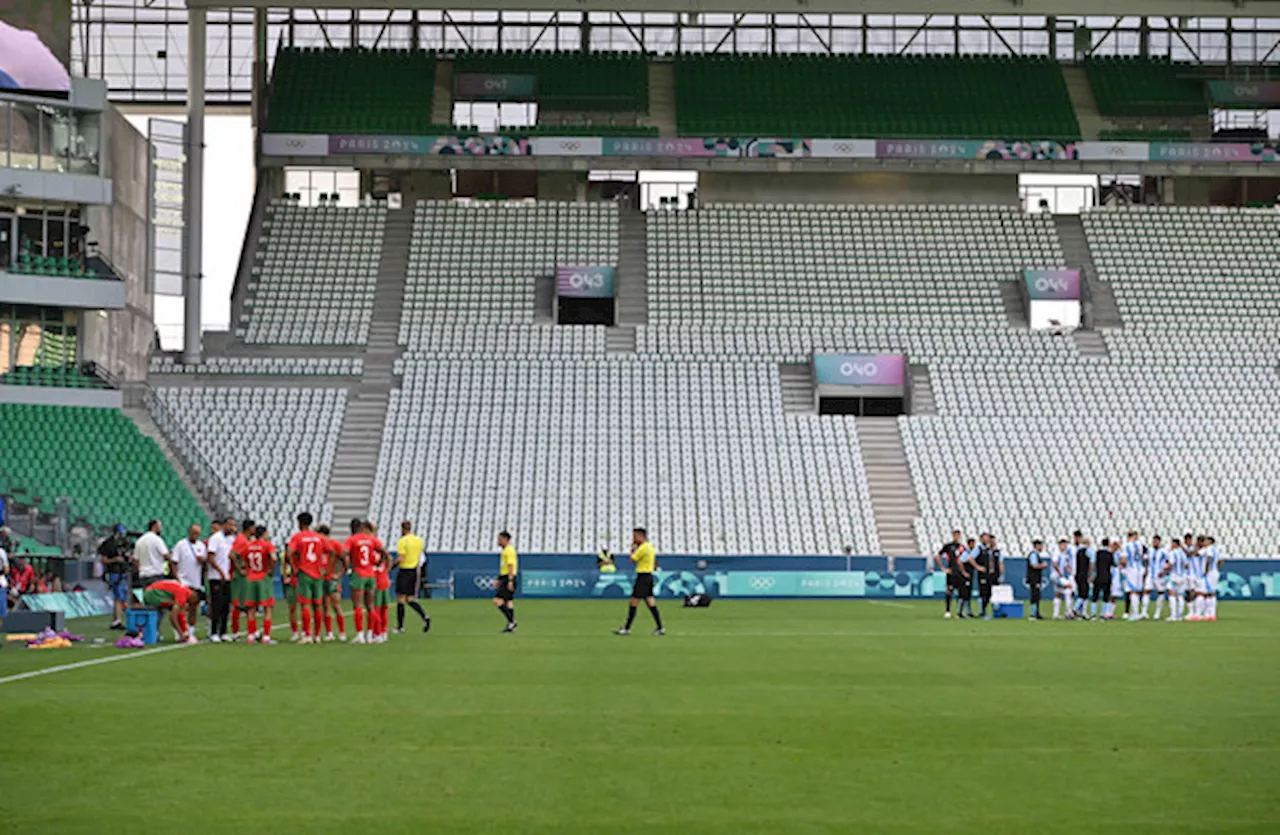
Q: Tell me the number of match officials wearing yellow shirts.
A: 3